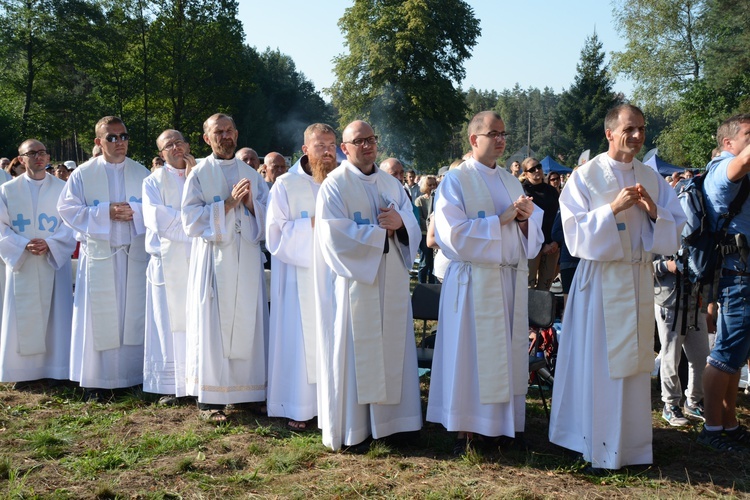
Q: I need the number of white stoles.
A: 8